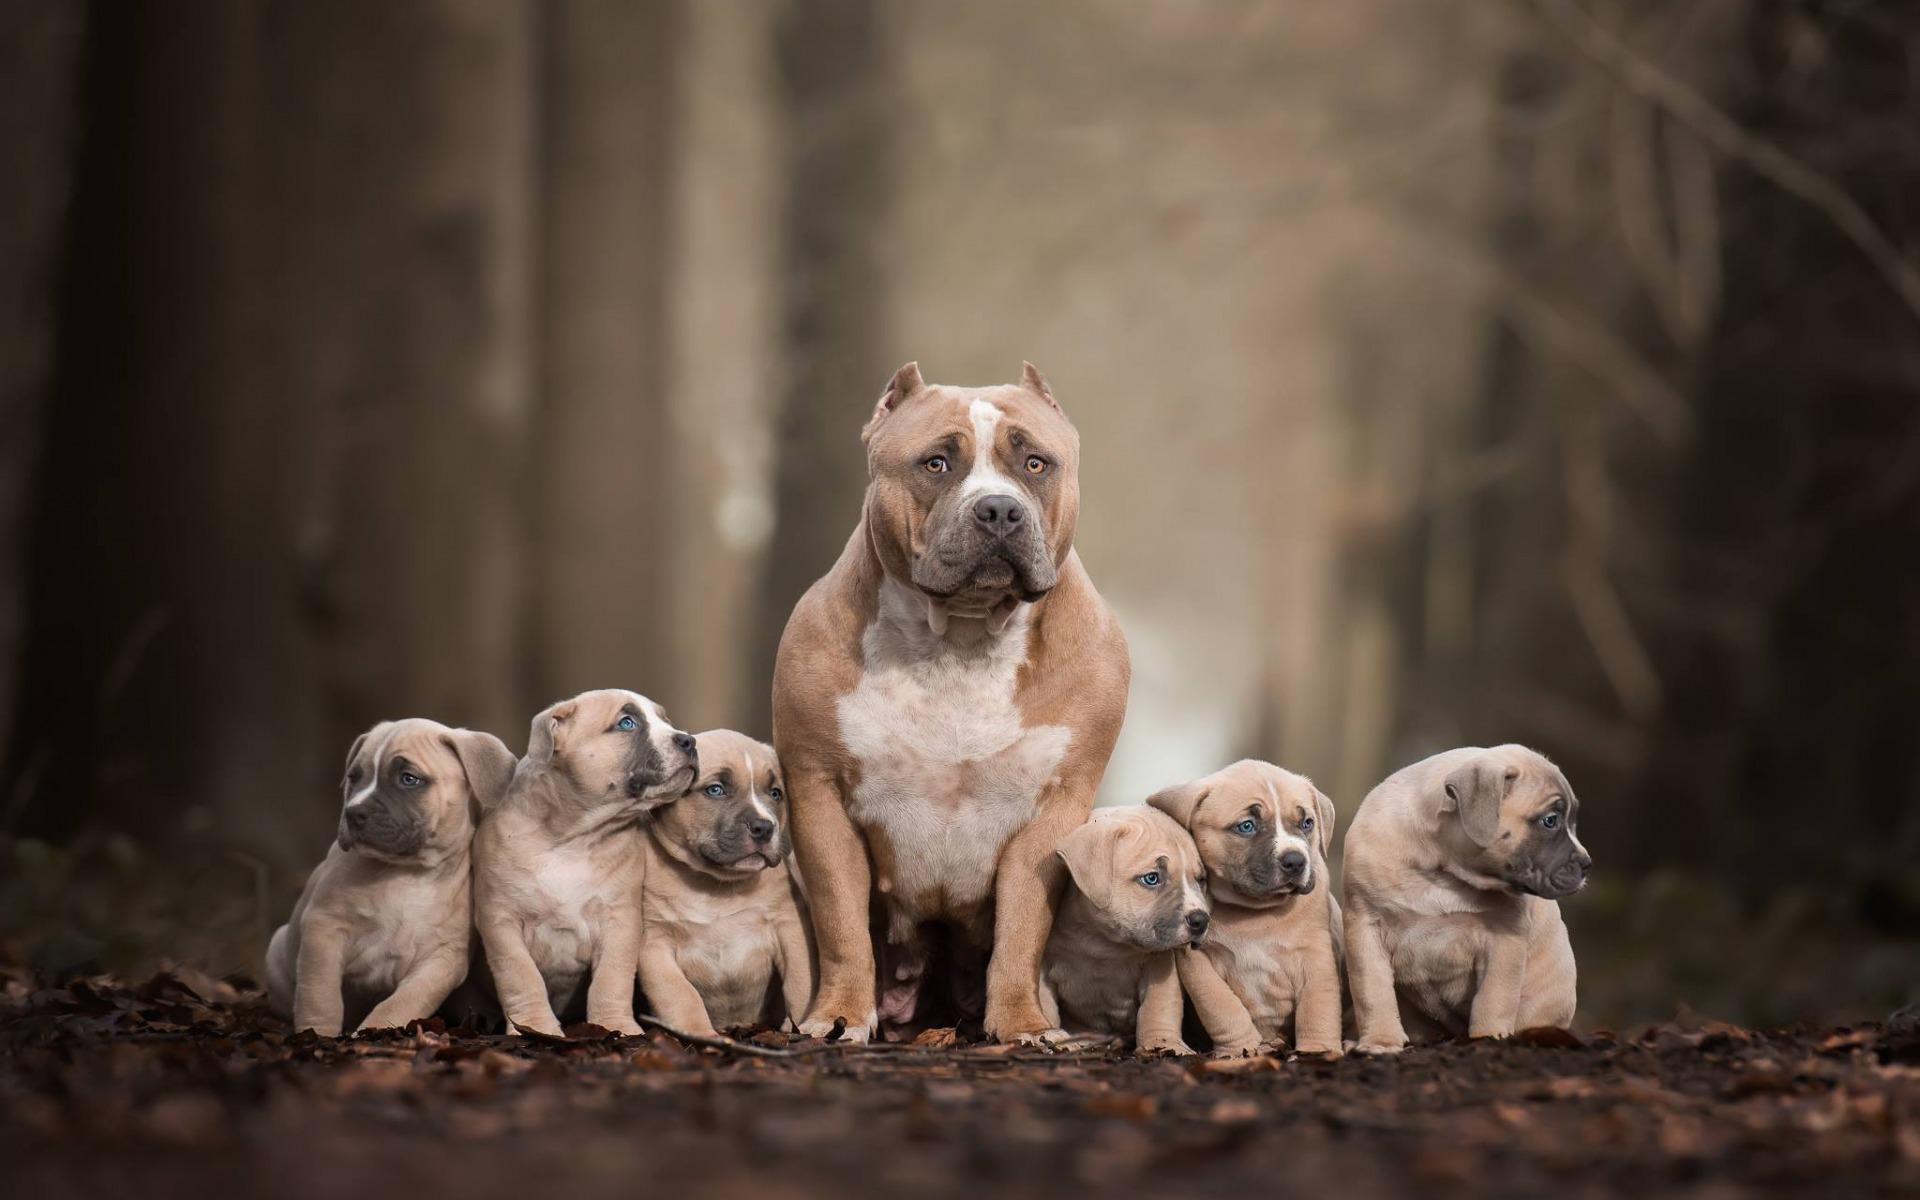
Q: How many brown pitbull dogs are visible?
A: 7